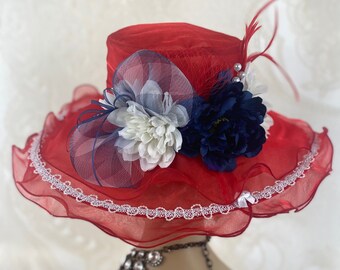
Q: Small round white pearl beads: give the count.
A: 3